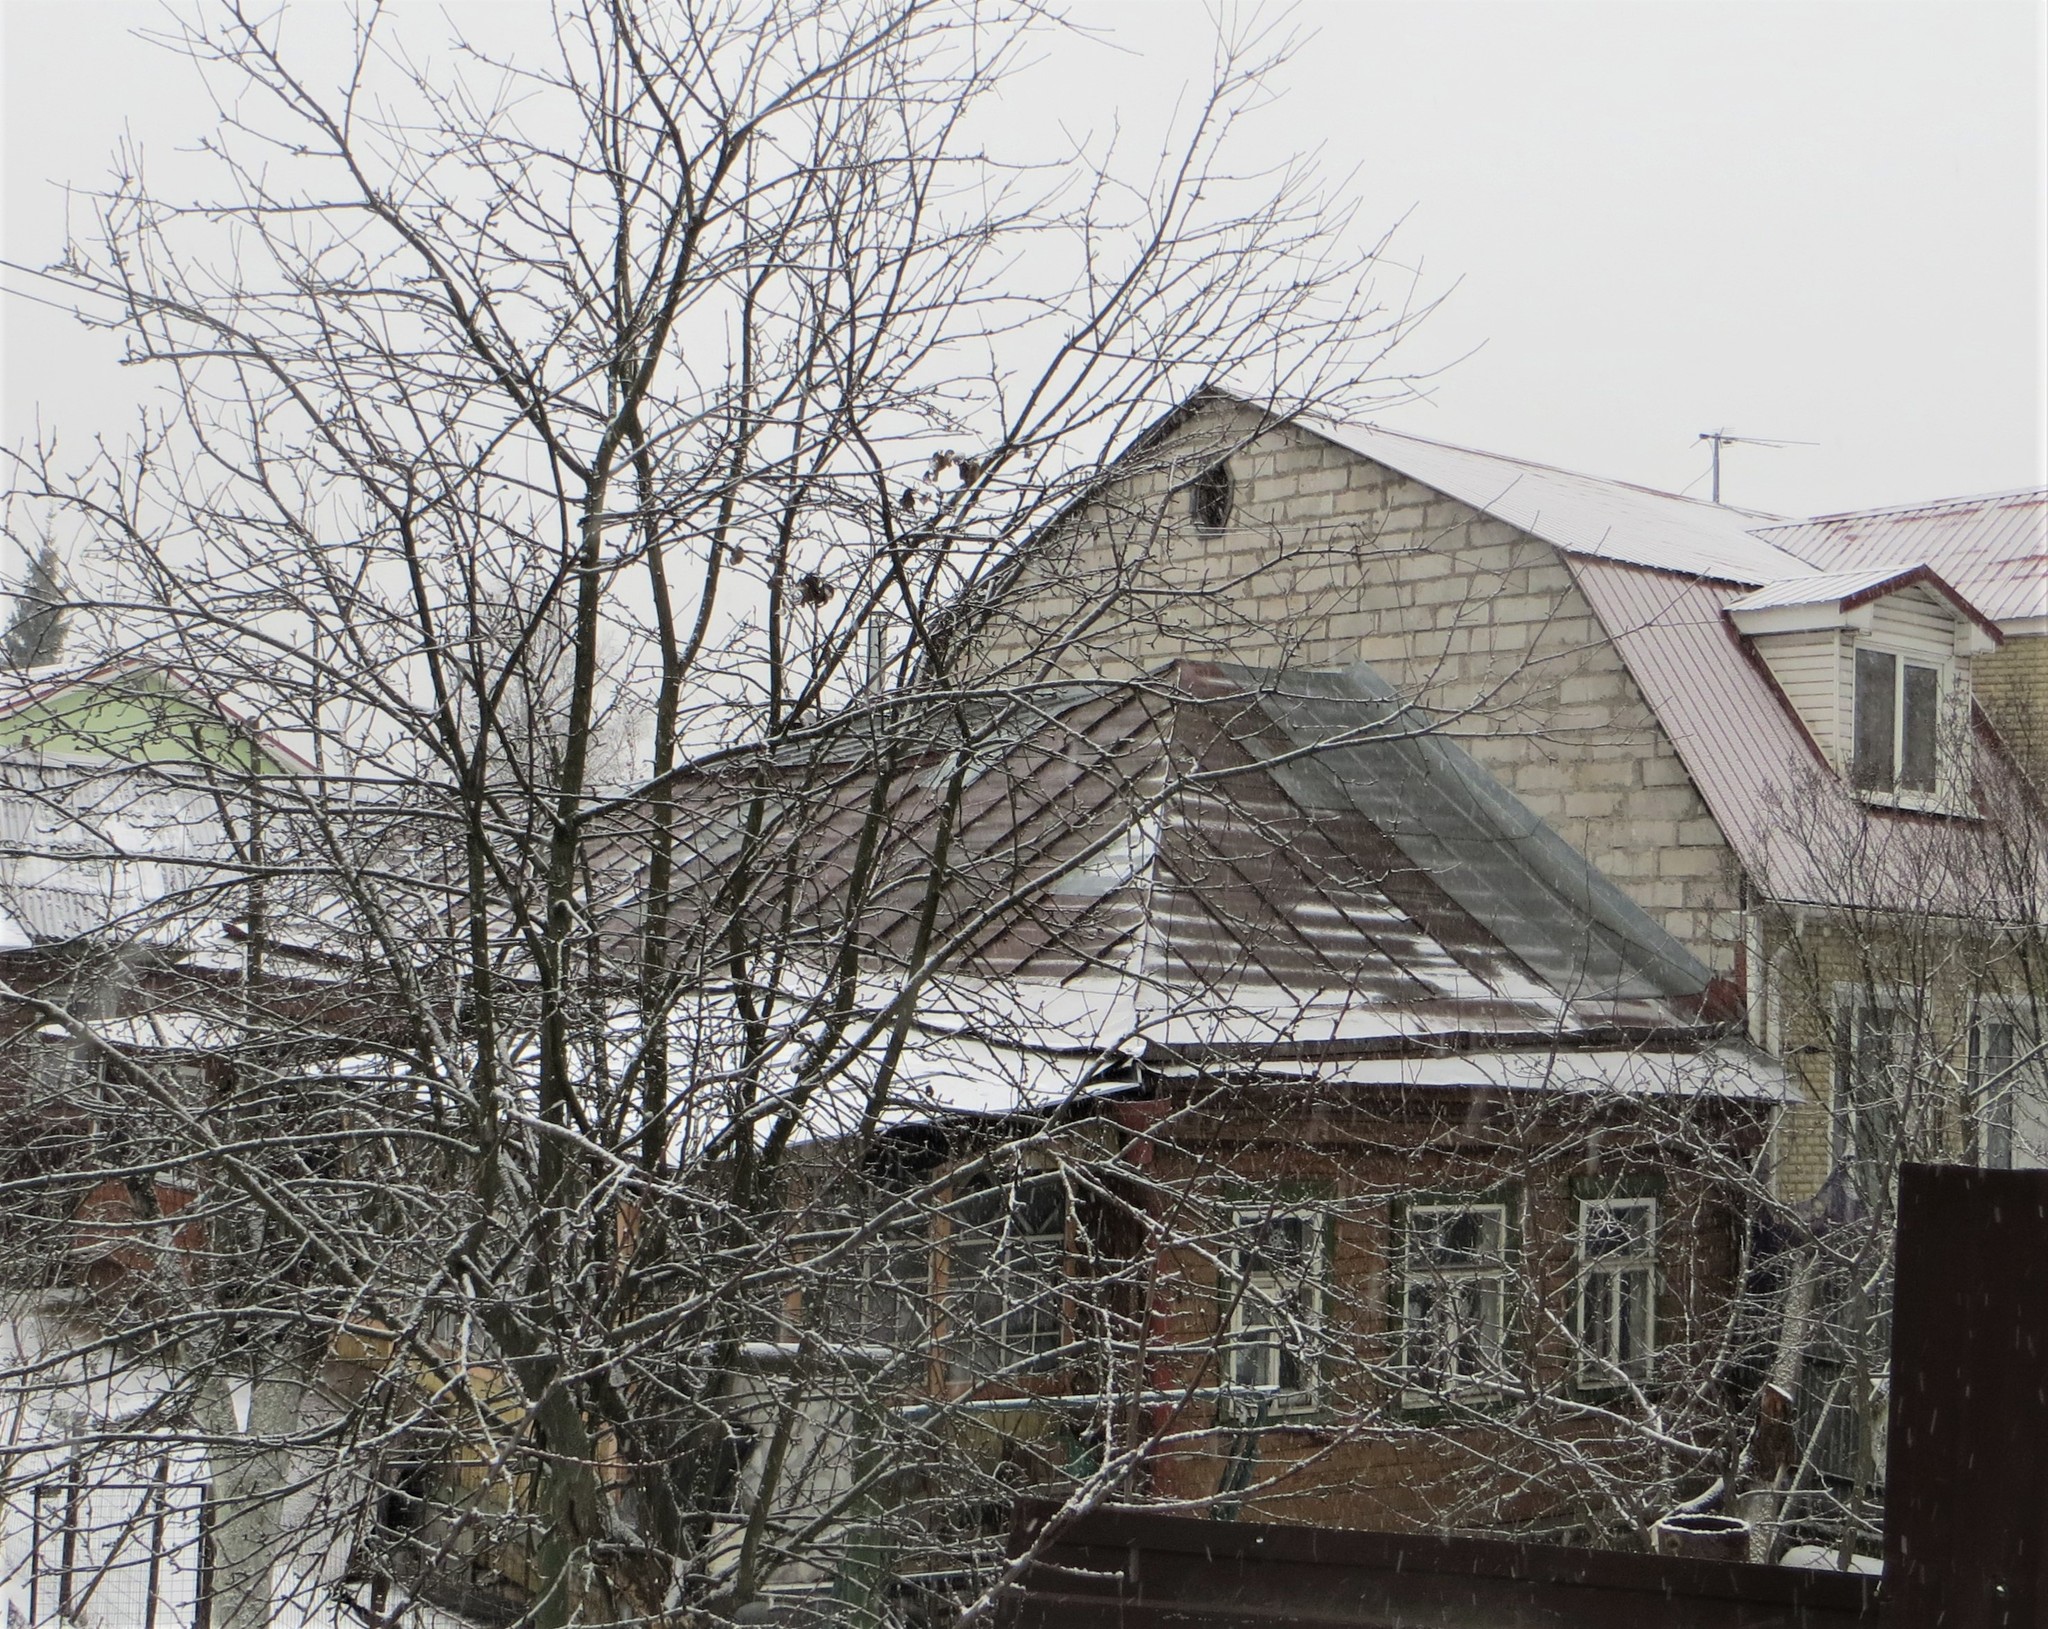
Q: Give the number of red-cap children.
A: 0